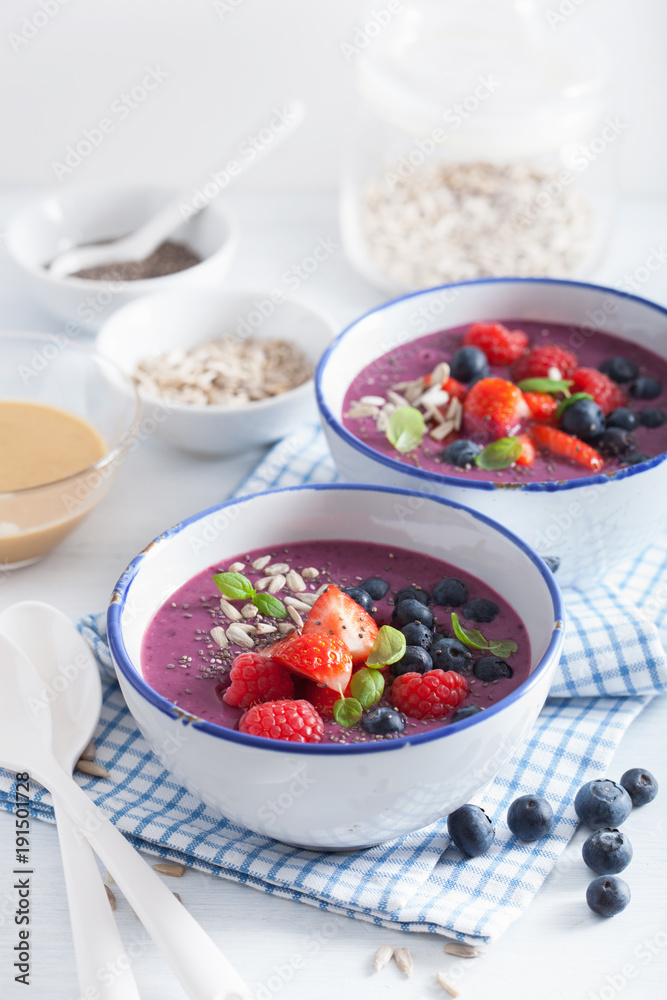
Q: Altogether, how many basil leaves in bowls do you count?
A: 11